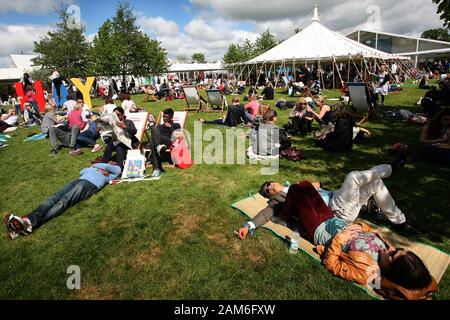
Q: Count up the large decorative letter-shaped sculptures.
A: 3